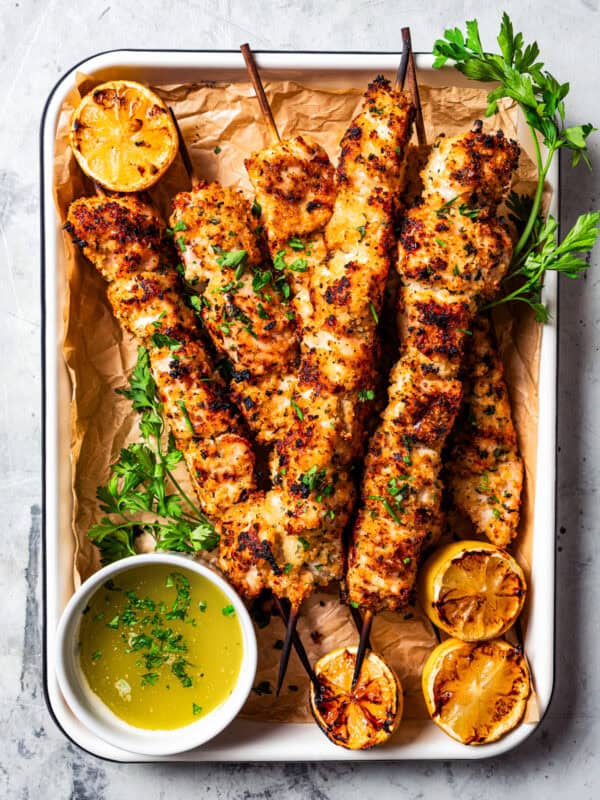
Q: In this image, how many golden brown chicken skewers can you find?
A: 6